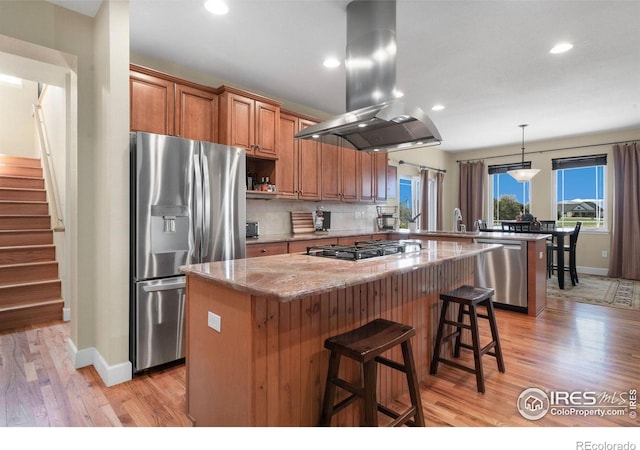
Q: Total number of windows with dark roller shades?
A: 2